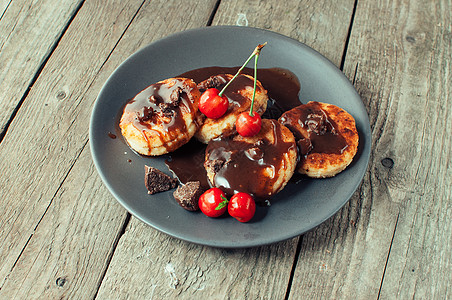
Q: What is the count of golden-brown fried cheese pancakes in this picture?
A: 4